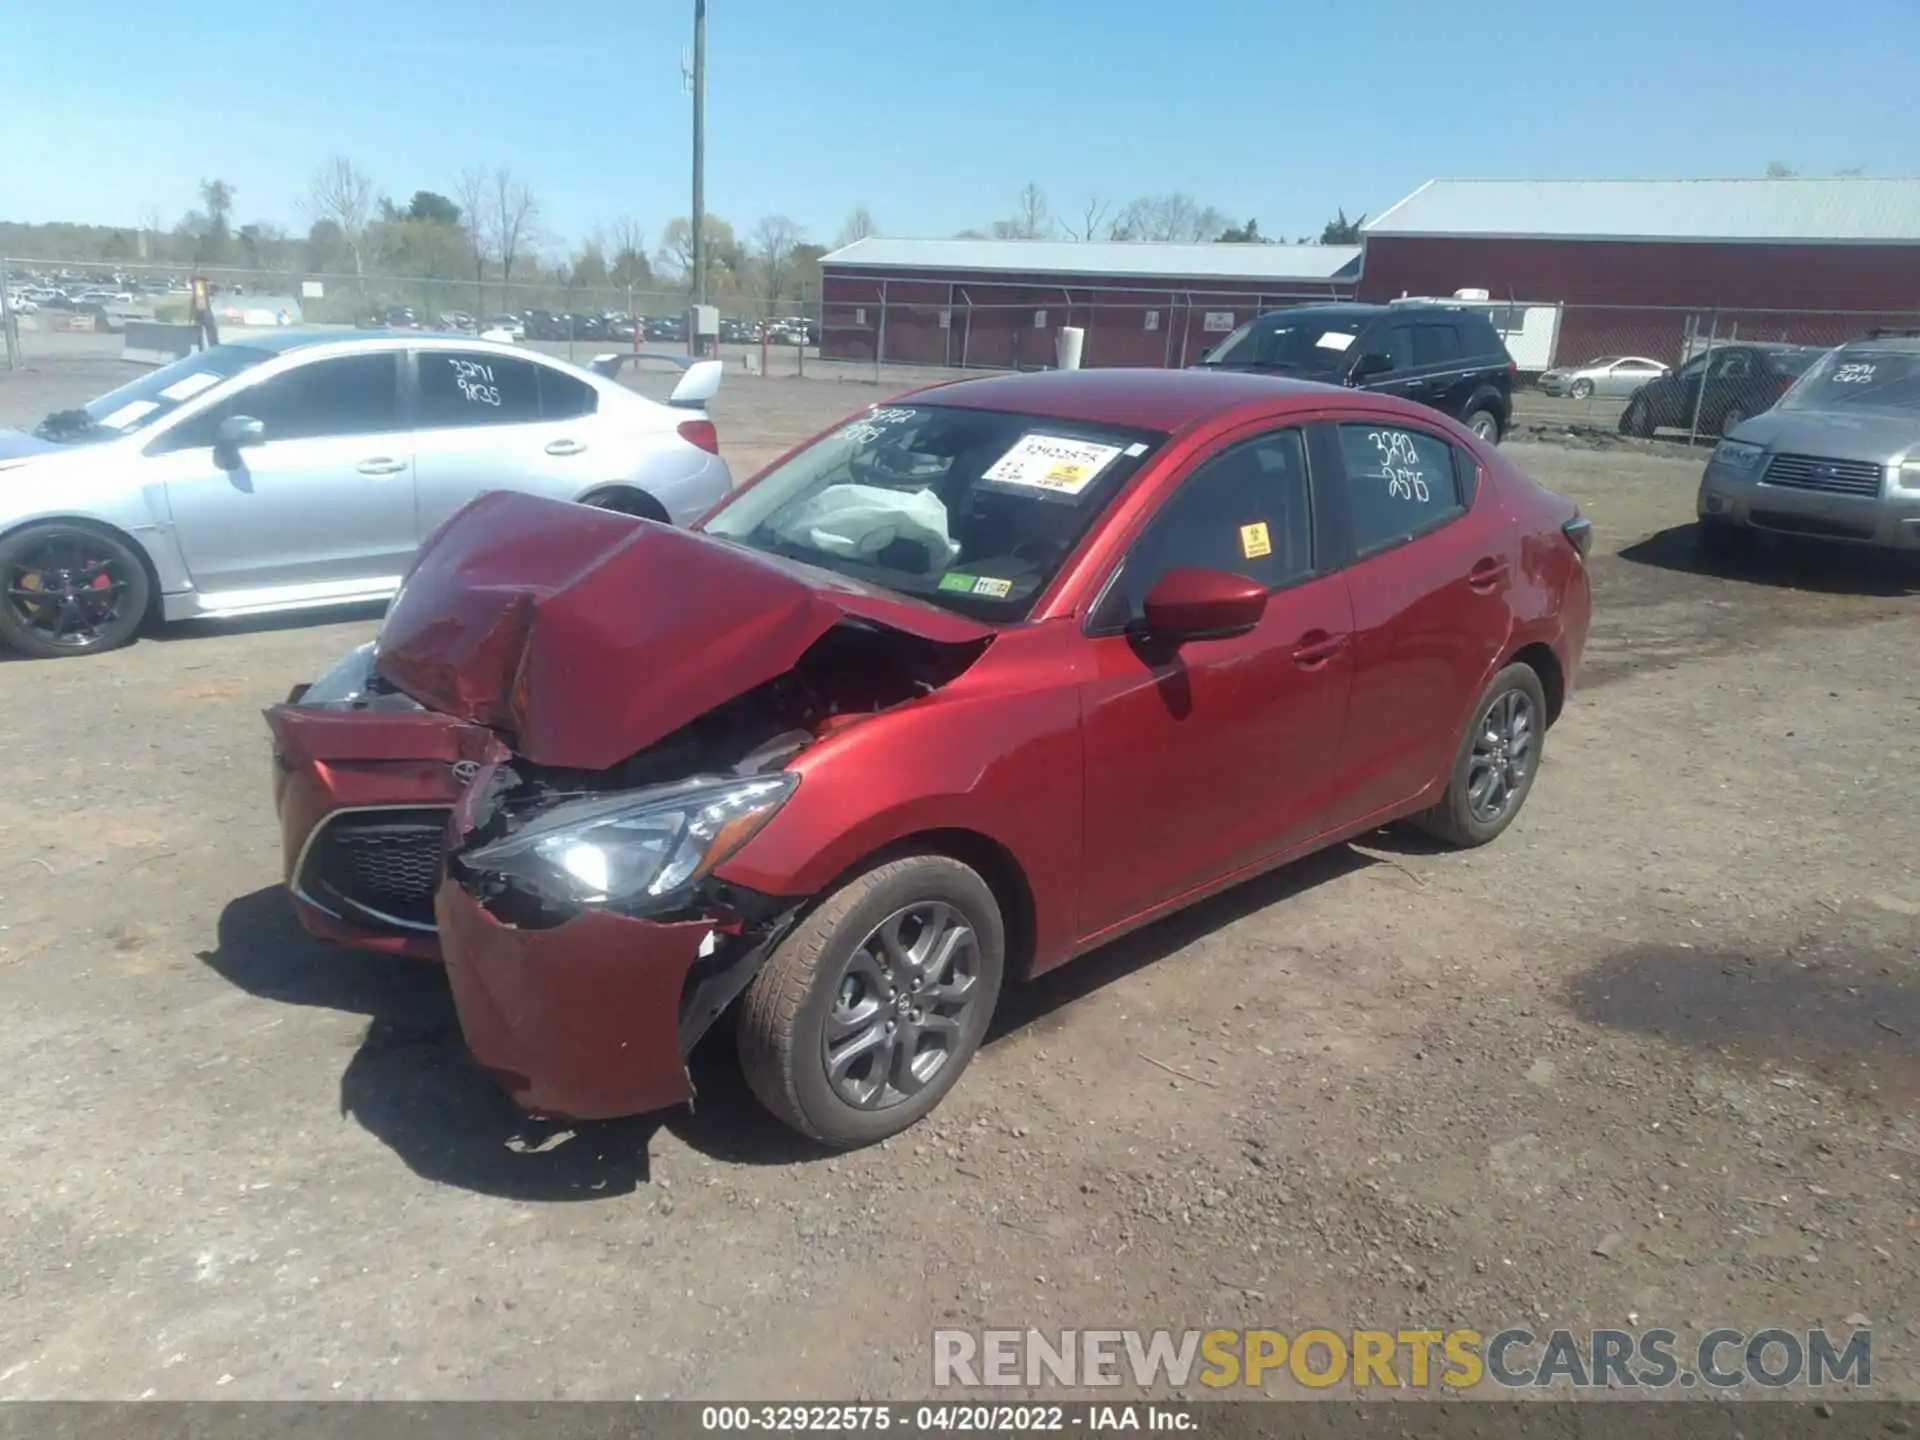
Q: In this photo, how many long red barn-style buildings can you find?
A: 2